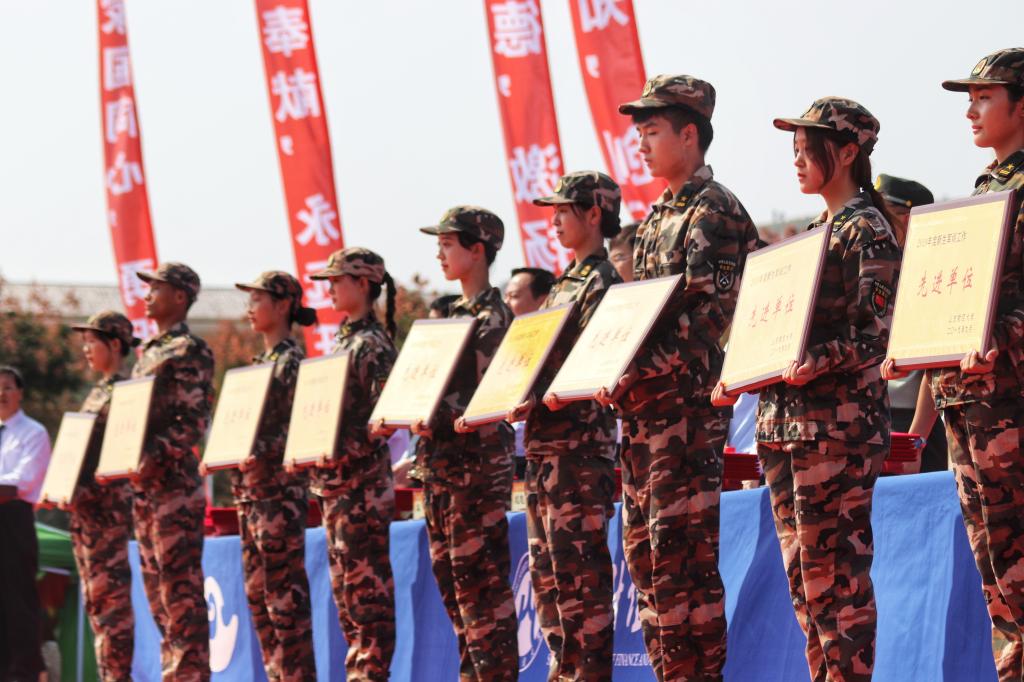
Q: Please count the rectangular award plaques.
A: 9